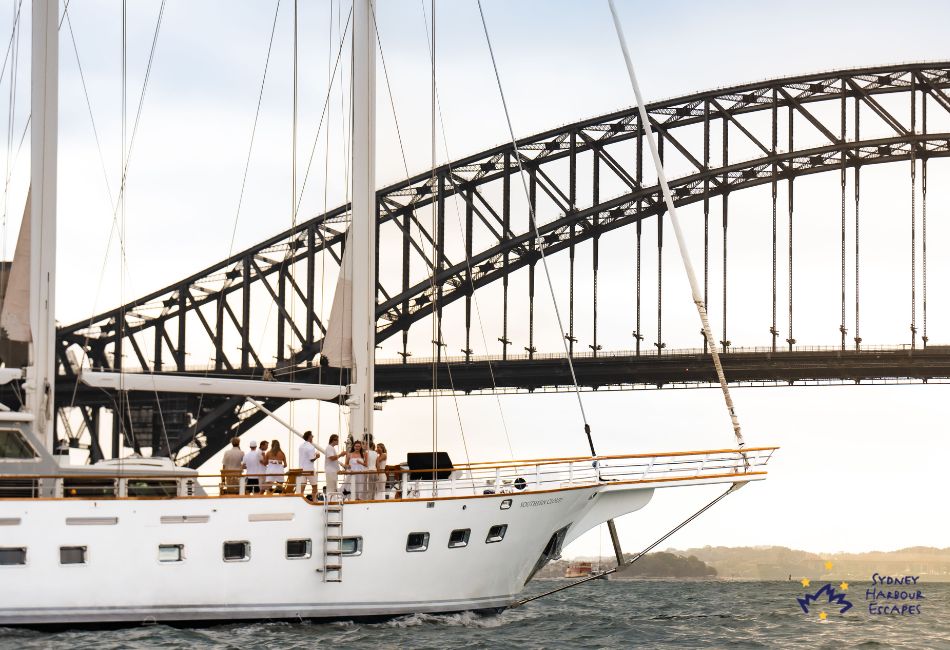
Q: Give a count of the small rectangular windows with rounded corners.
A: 9